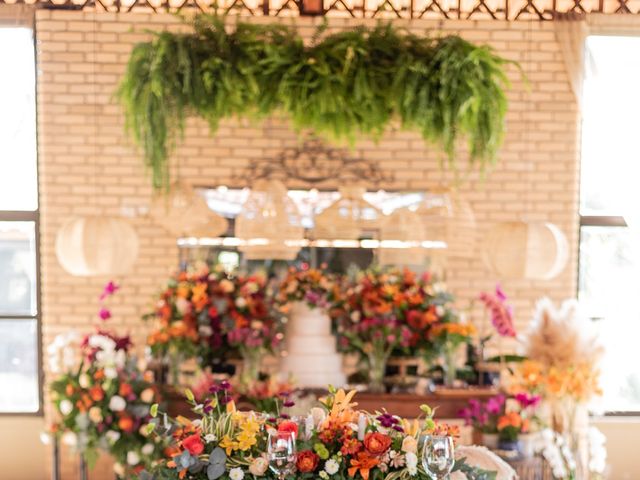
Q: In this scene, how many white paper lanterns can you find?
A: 2